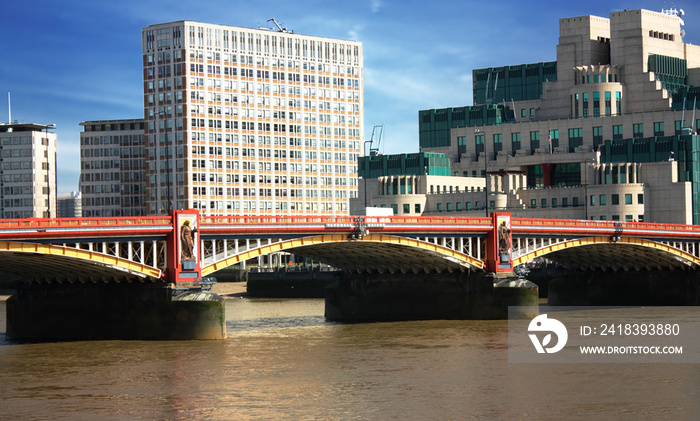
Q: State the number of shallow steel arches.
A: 3